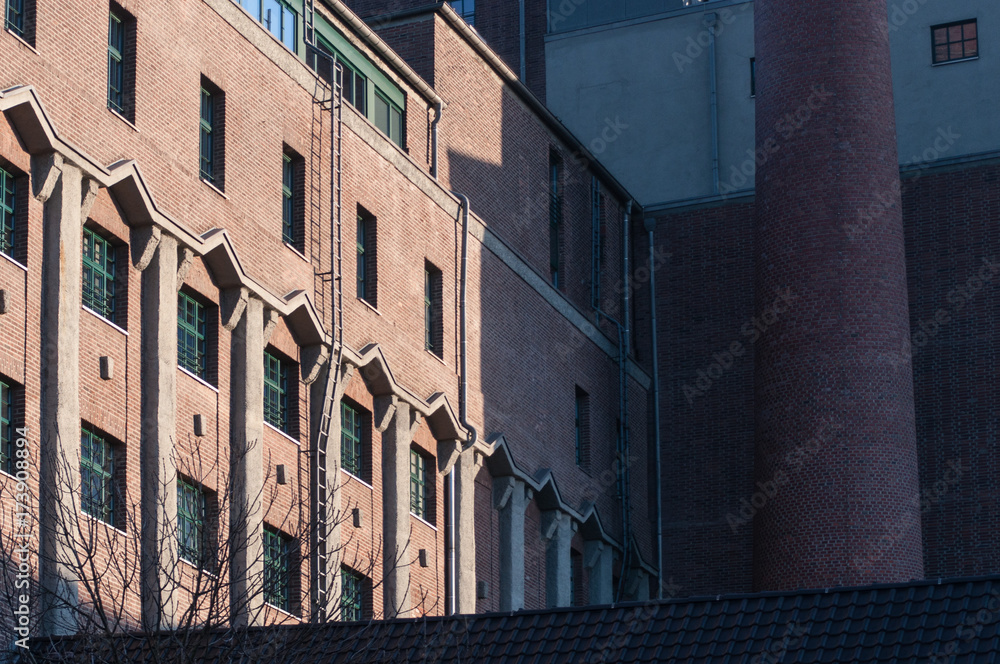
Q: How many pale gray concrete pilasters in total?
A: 10